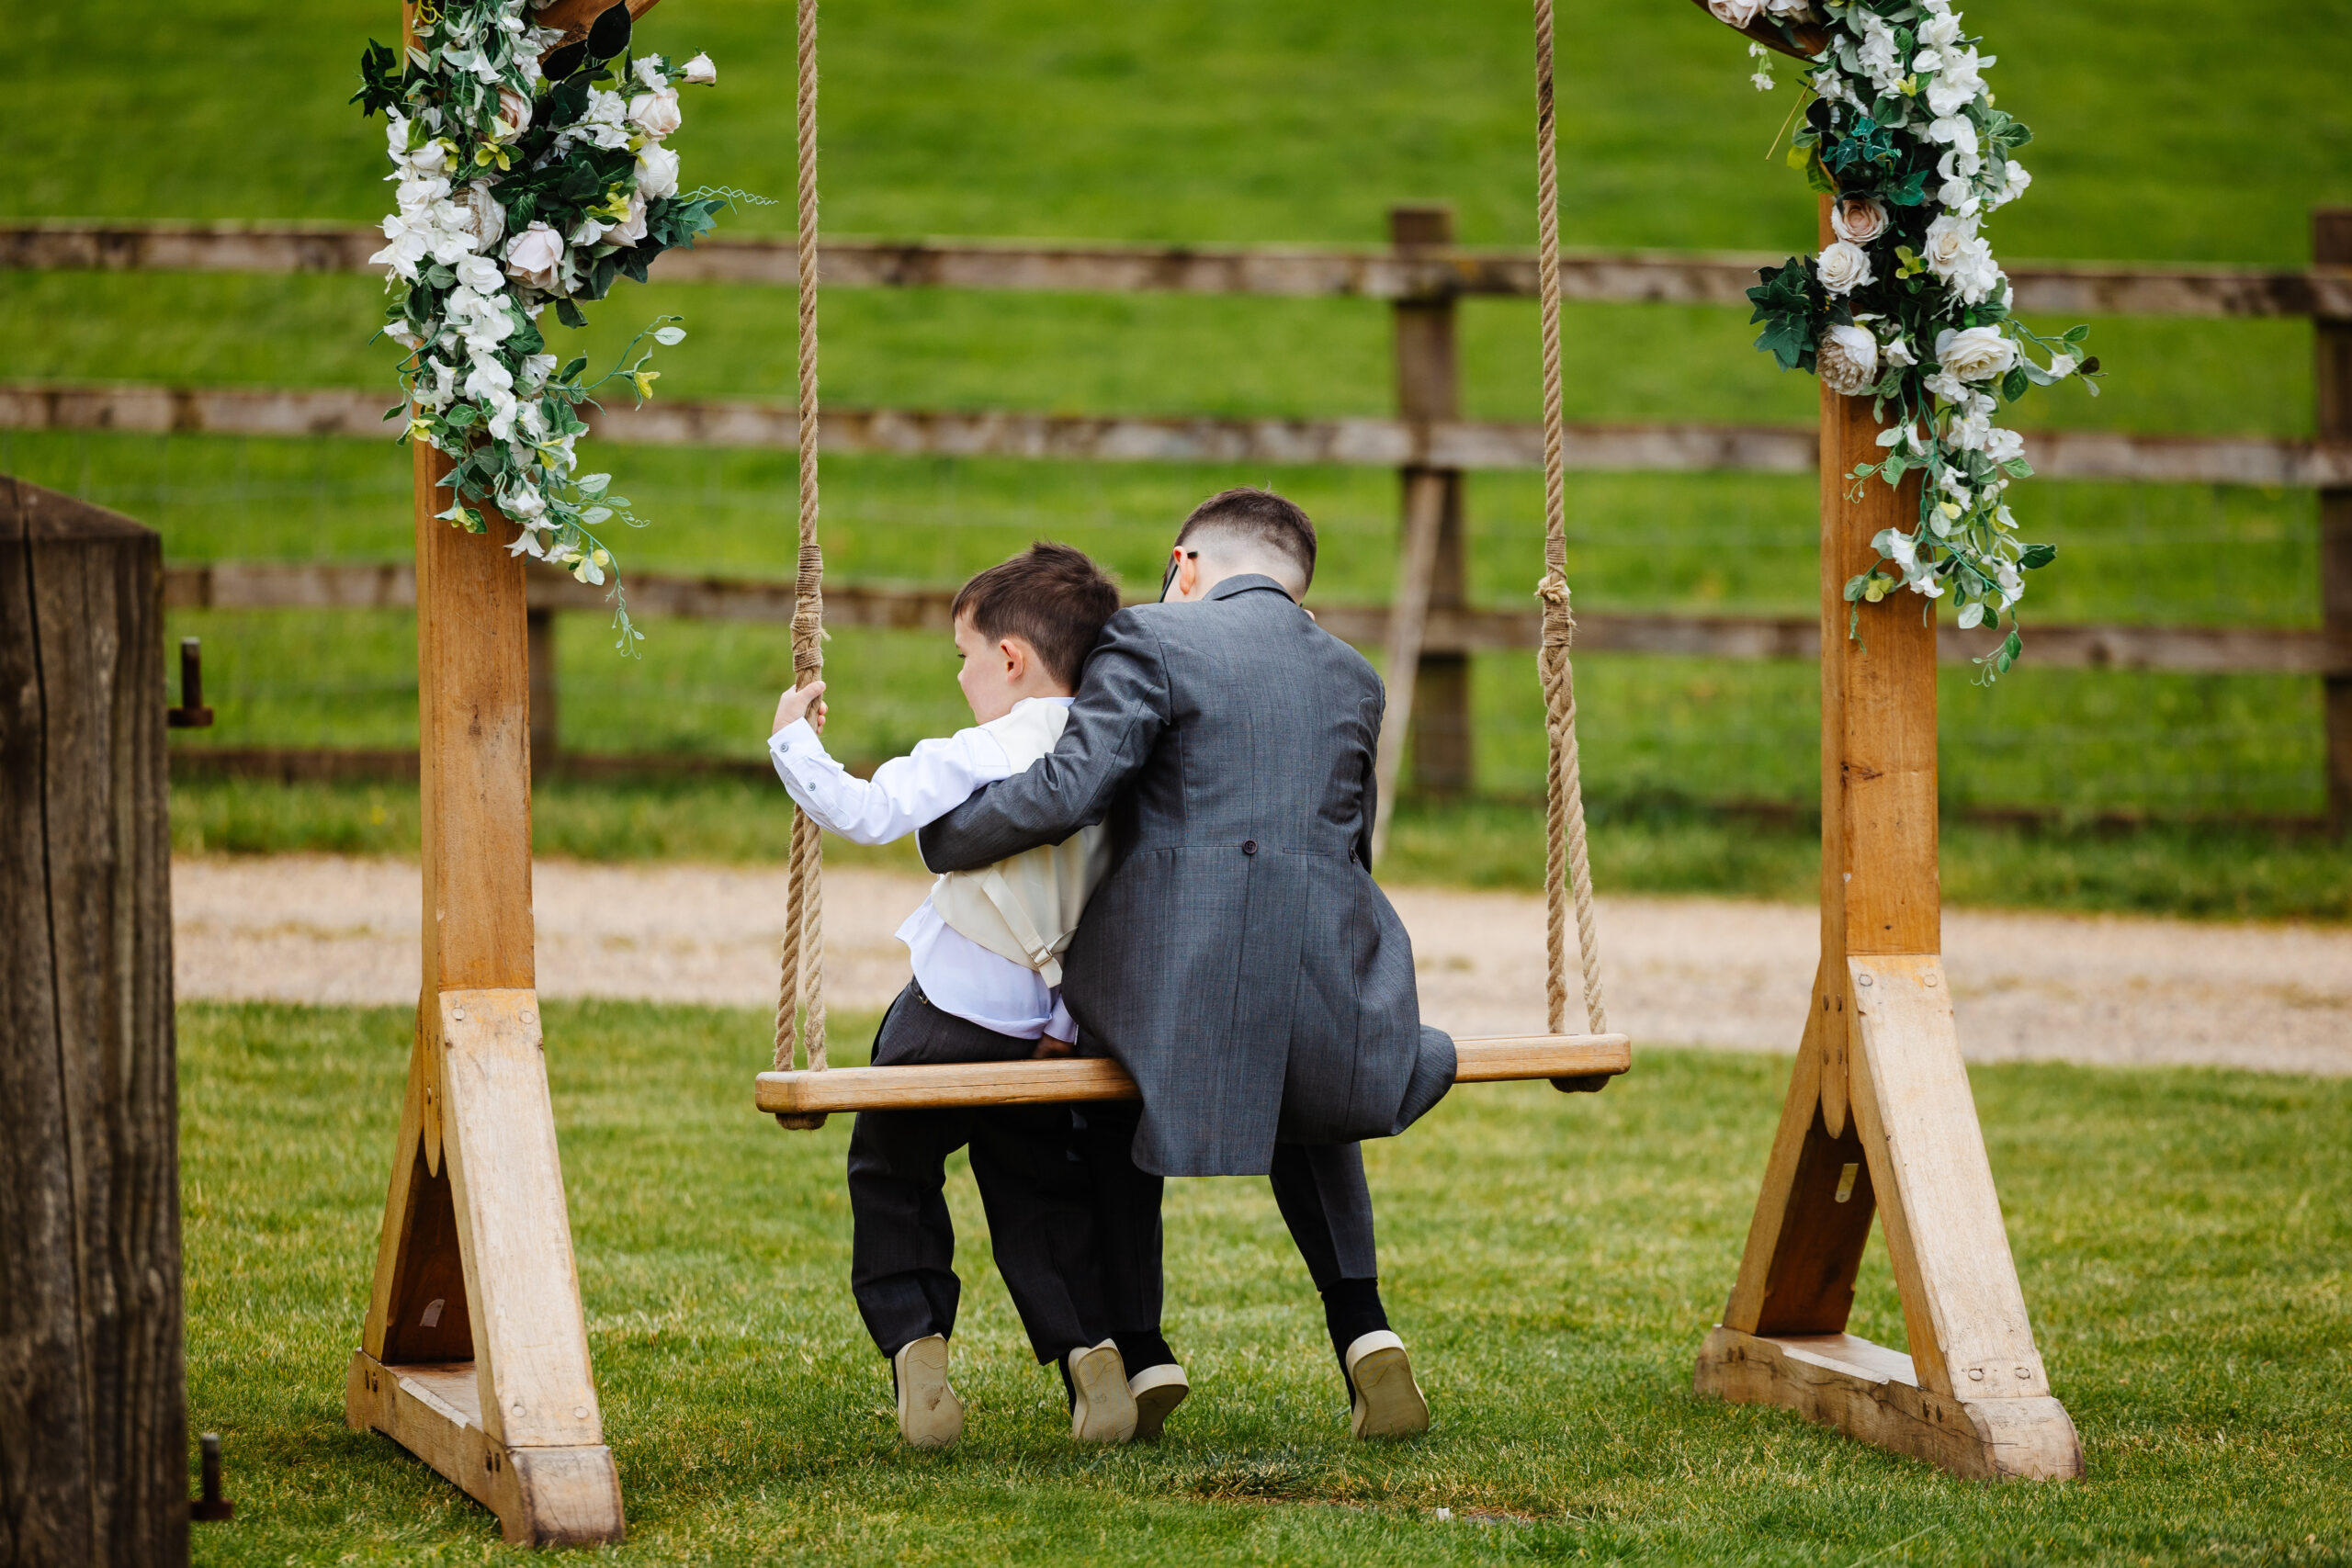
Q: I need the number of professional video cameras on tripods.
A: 0